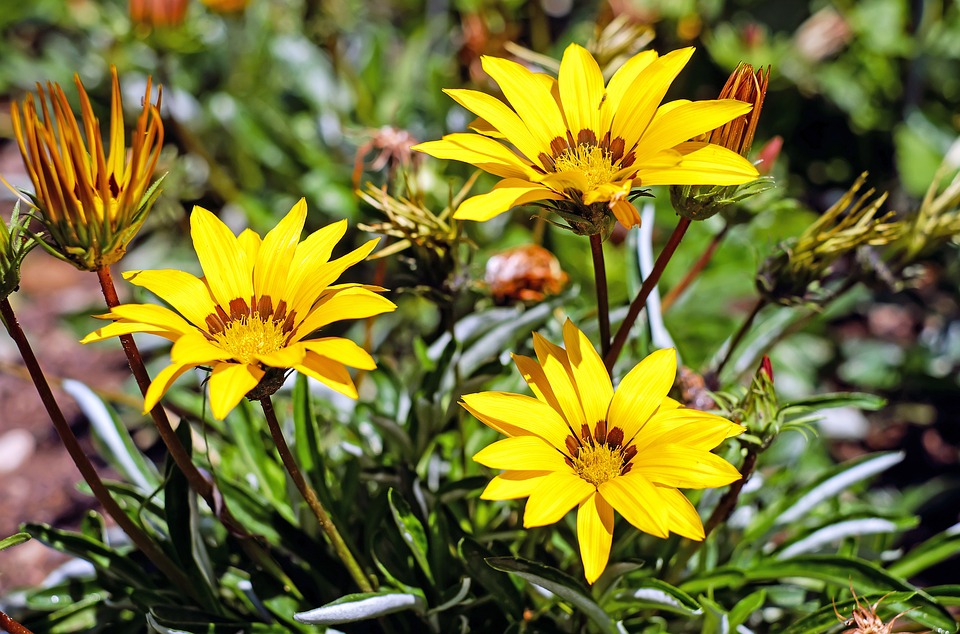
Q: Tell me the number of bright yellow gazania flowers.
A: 3